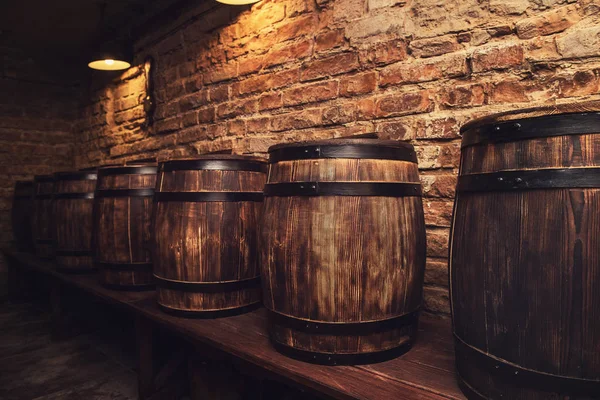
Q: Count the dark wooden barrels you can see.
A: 7